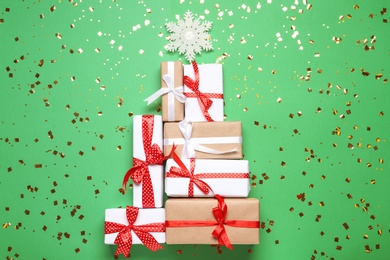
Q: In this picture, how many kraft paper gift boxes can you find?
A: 3